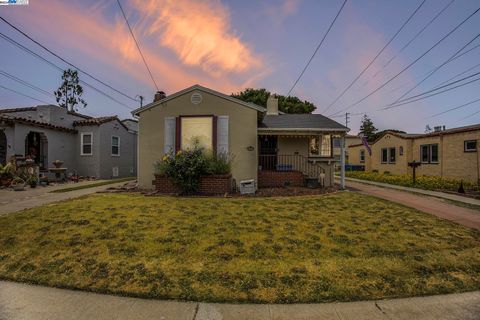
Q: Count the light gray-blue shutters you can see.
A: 2